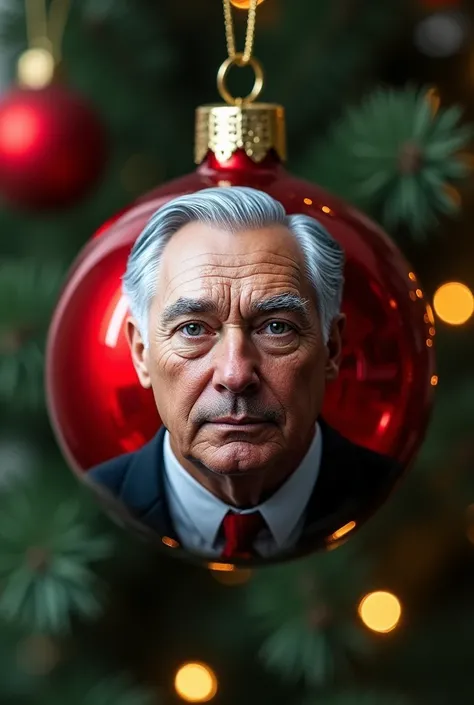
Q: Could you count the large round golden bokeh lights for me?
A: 3